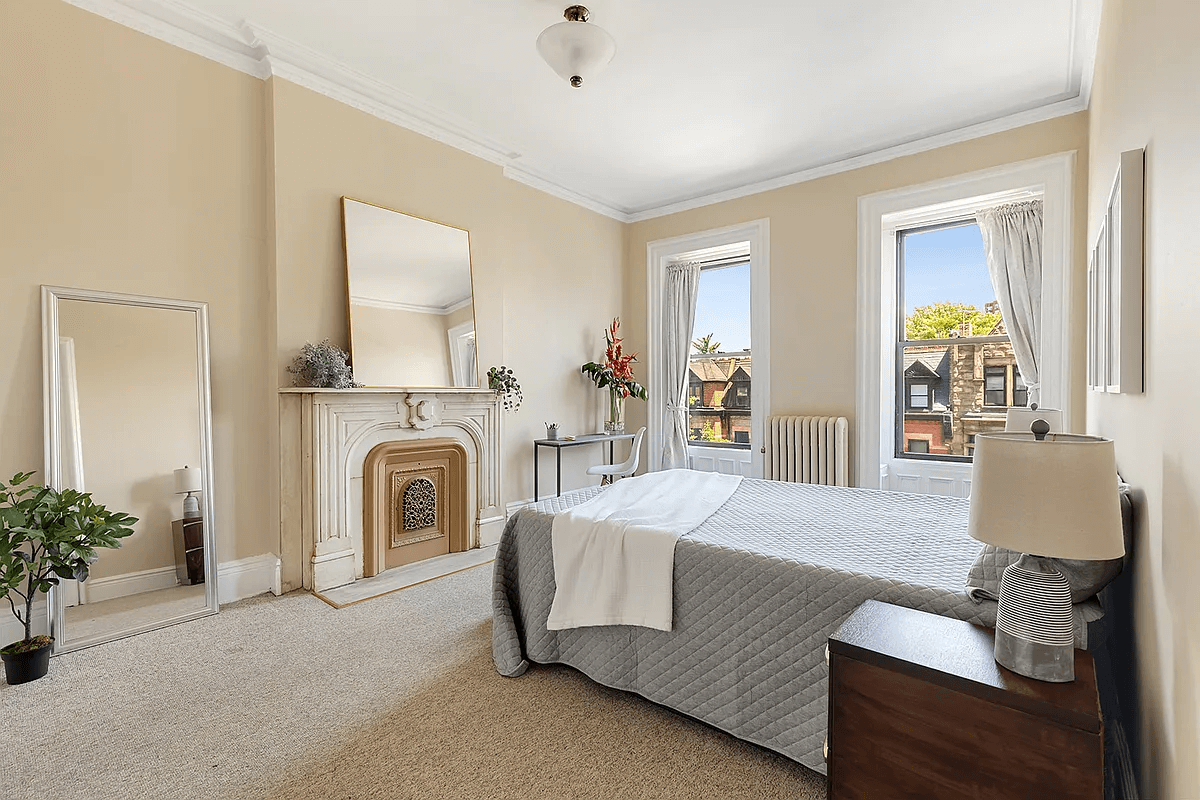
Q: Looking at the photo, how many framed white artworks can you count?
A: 3